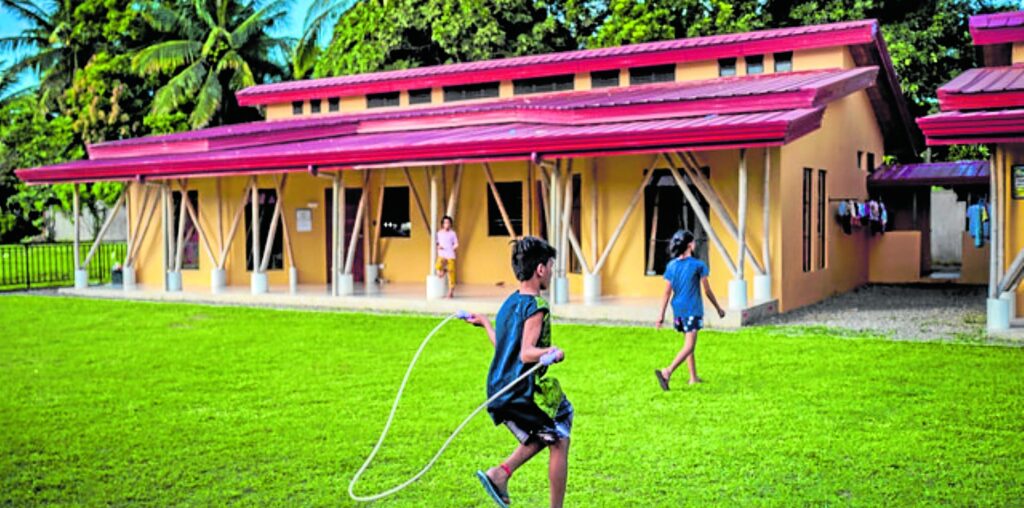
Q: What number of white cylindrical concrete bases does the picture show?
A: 15